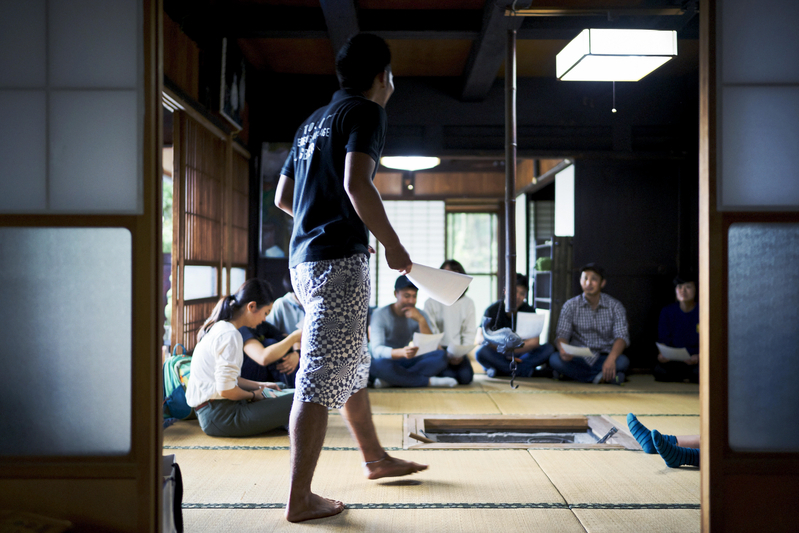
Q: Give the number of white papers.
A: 6